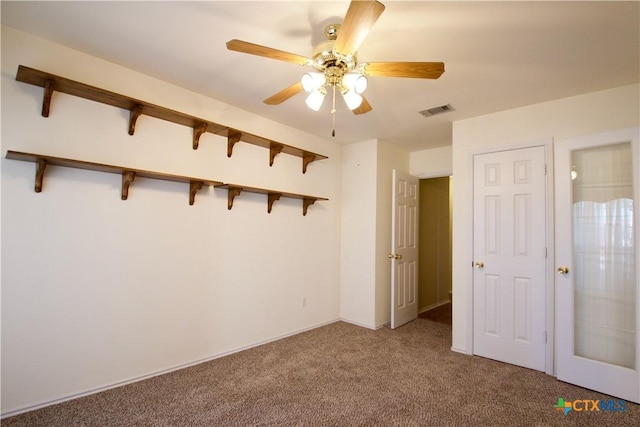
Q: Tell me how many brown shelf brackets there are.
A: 12